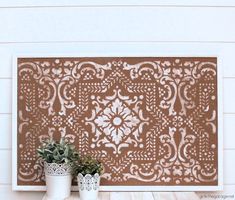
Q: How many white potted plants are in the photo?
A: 2